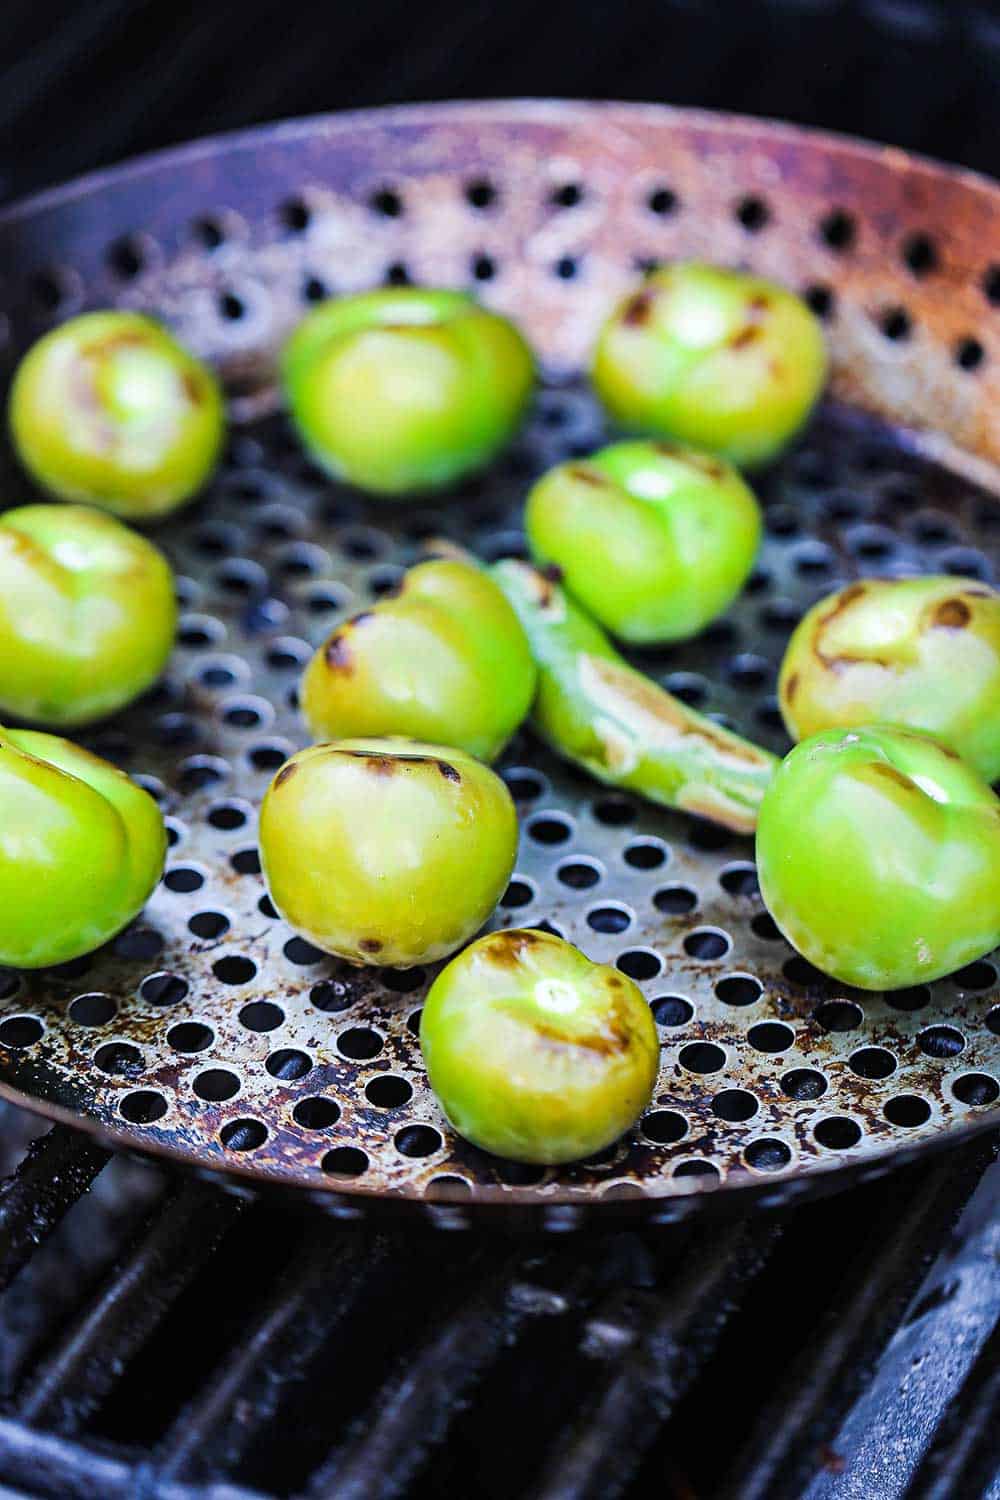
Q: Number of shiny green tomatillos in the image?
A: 11